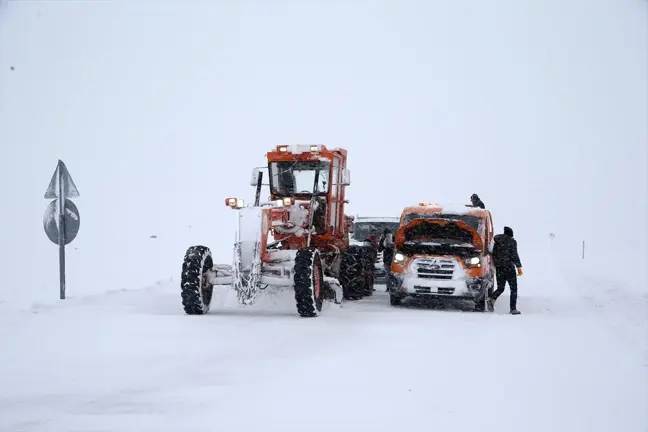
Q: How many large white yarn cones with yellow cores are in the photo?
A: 0